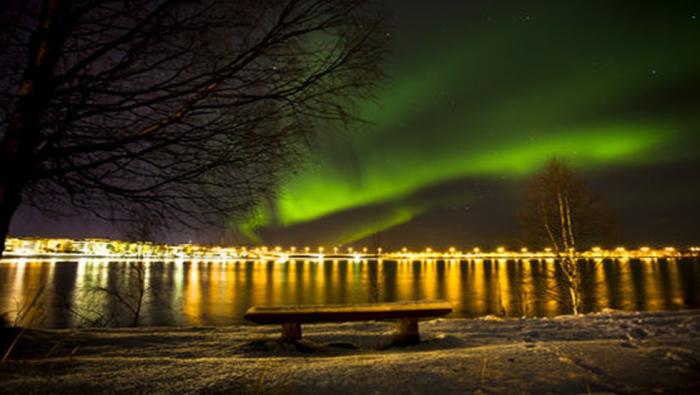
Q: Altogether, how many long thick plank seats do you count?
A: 1